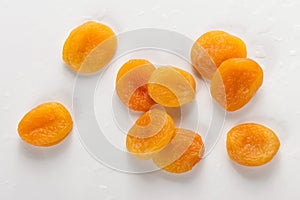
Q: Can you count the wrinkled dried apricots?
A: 9